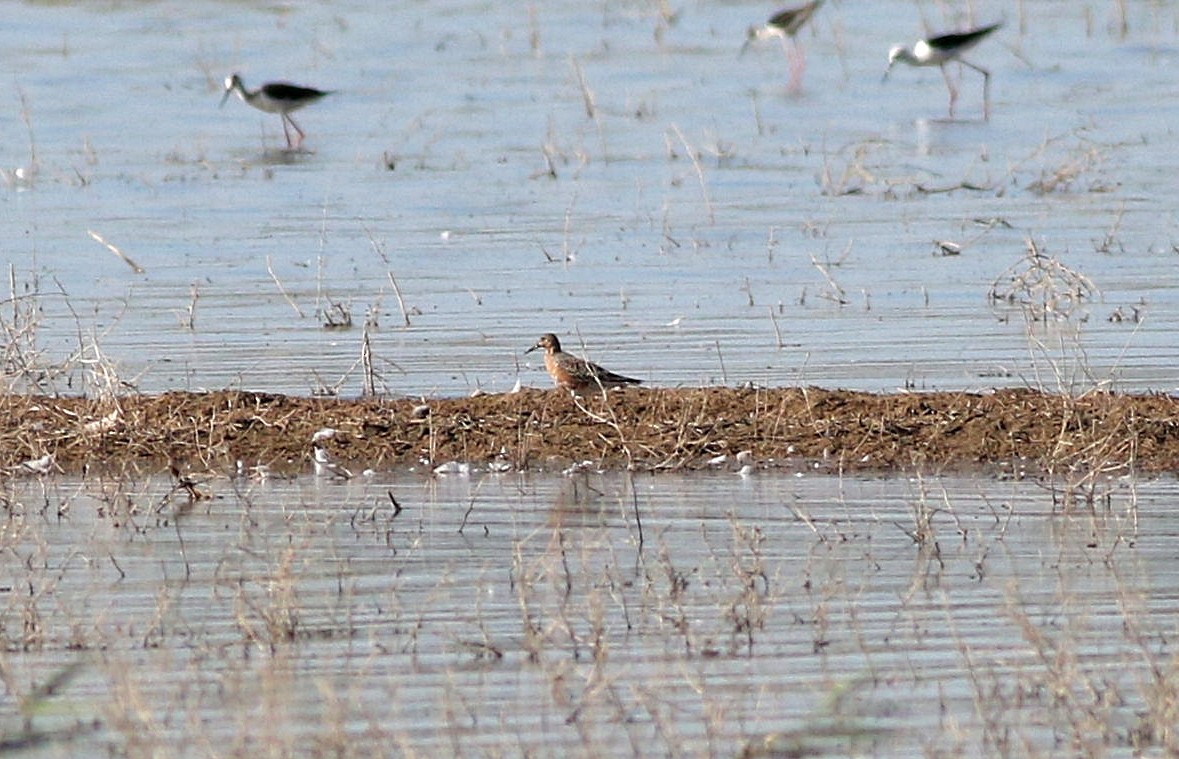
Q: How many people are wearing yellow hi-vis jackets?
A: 0